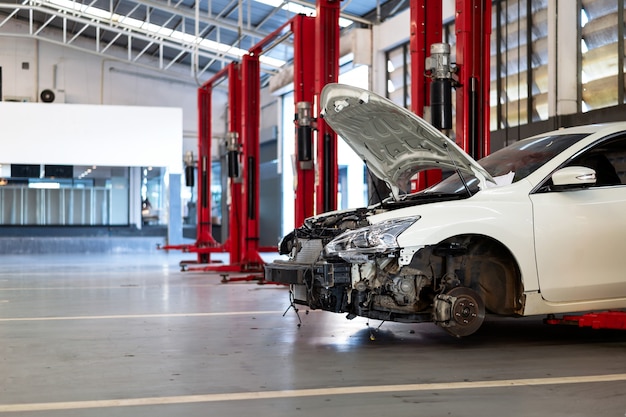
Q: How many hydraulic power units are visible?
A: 4